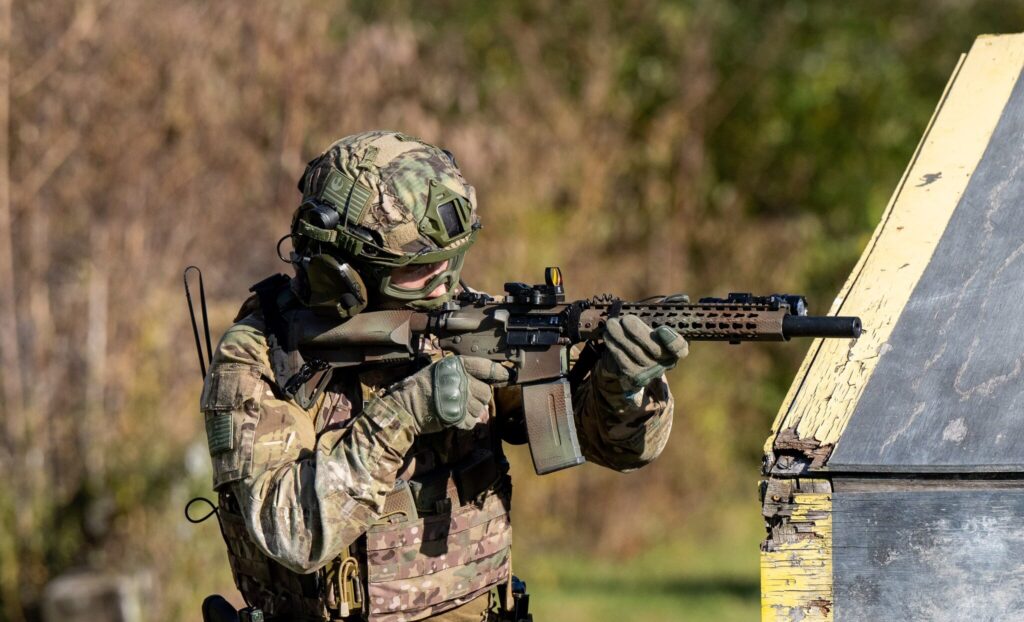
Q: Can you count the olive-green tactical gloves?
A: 2